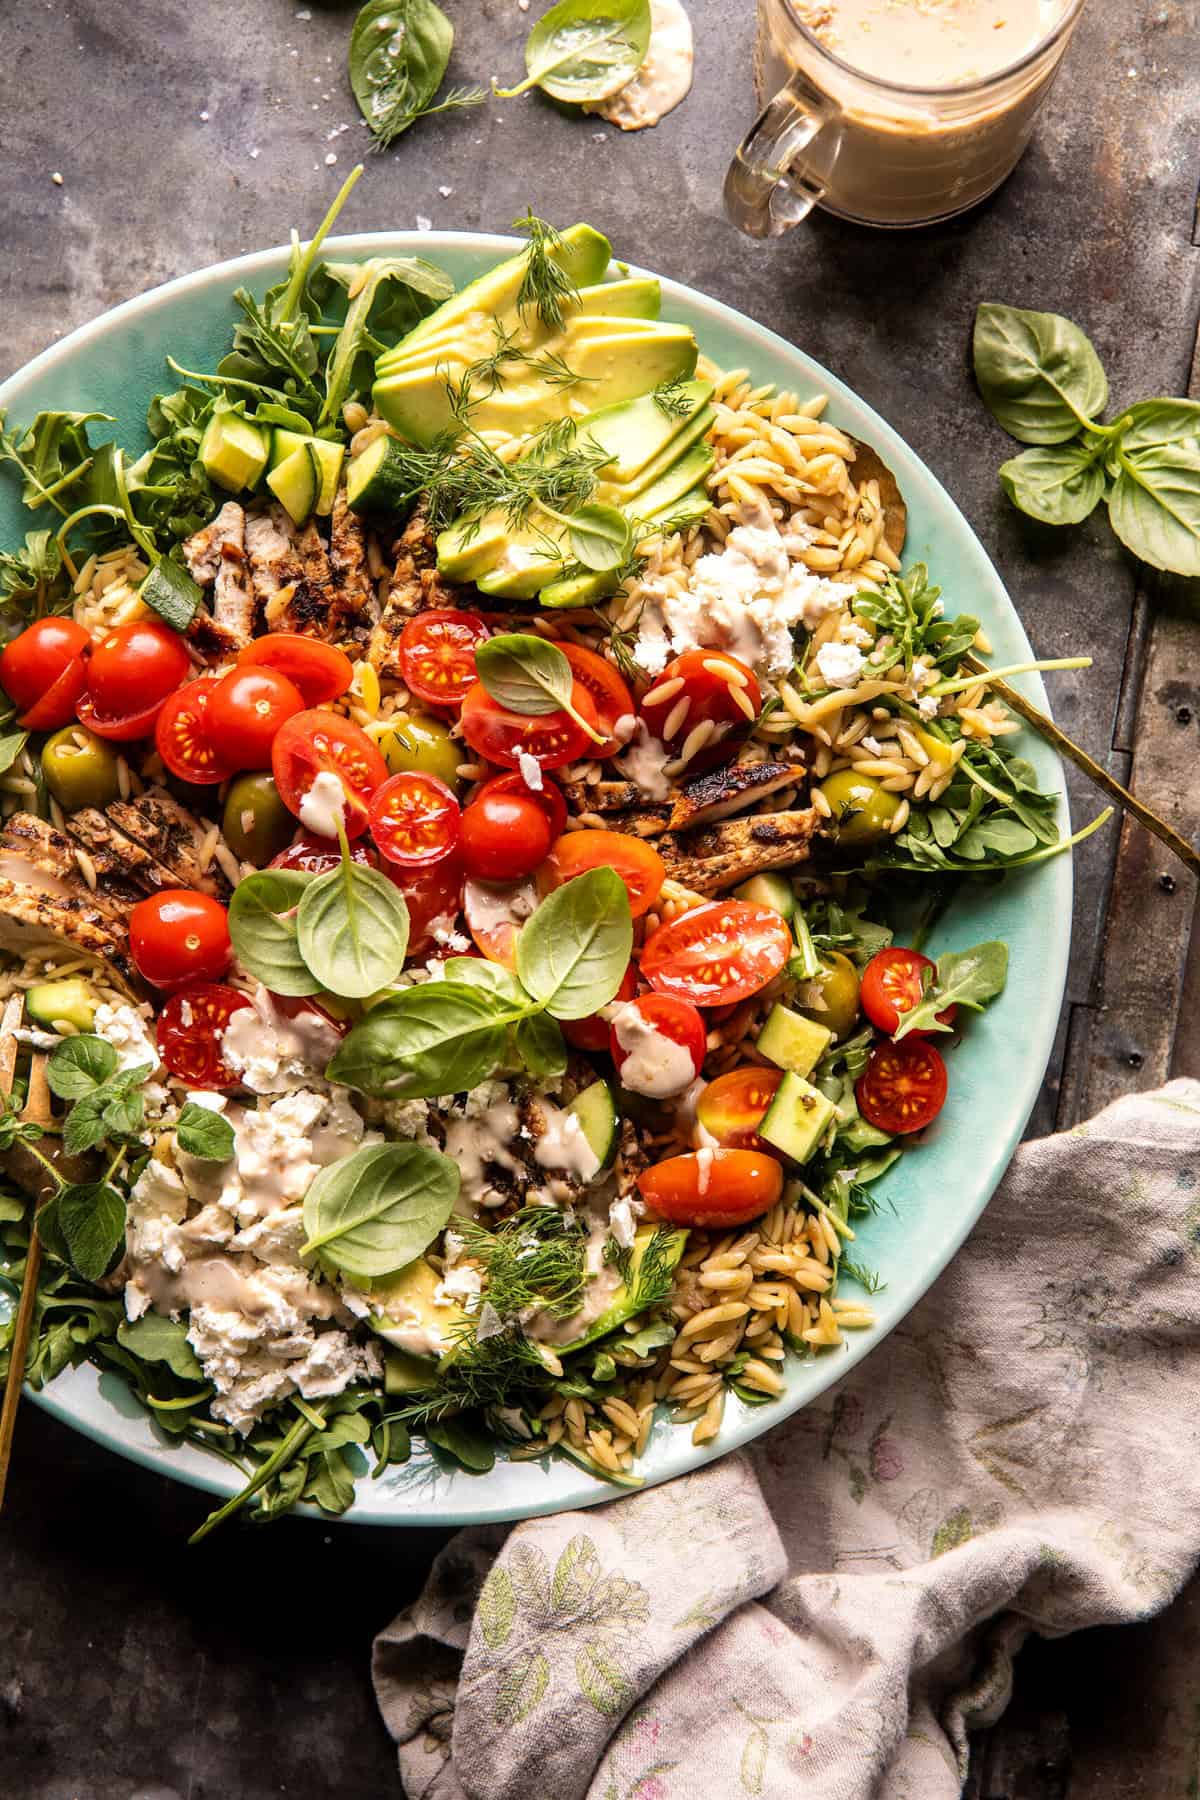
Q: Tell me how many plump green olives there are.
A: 5